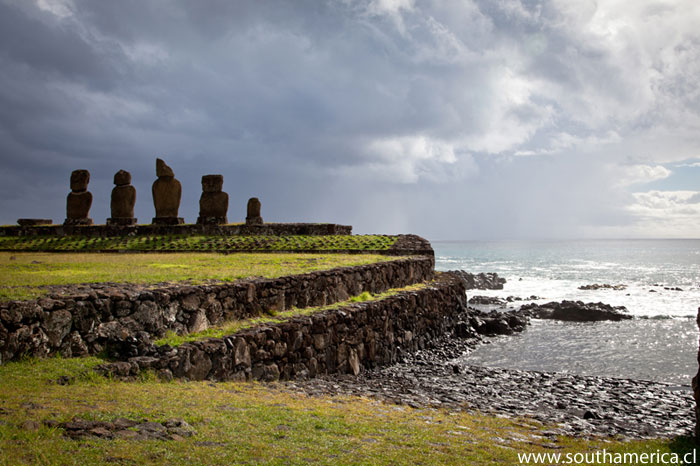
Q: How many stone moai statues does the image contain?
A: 5